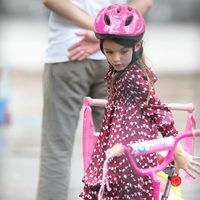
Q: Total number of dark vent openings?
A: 5